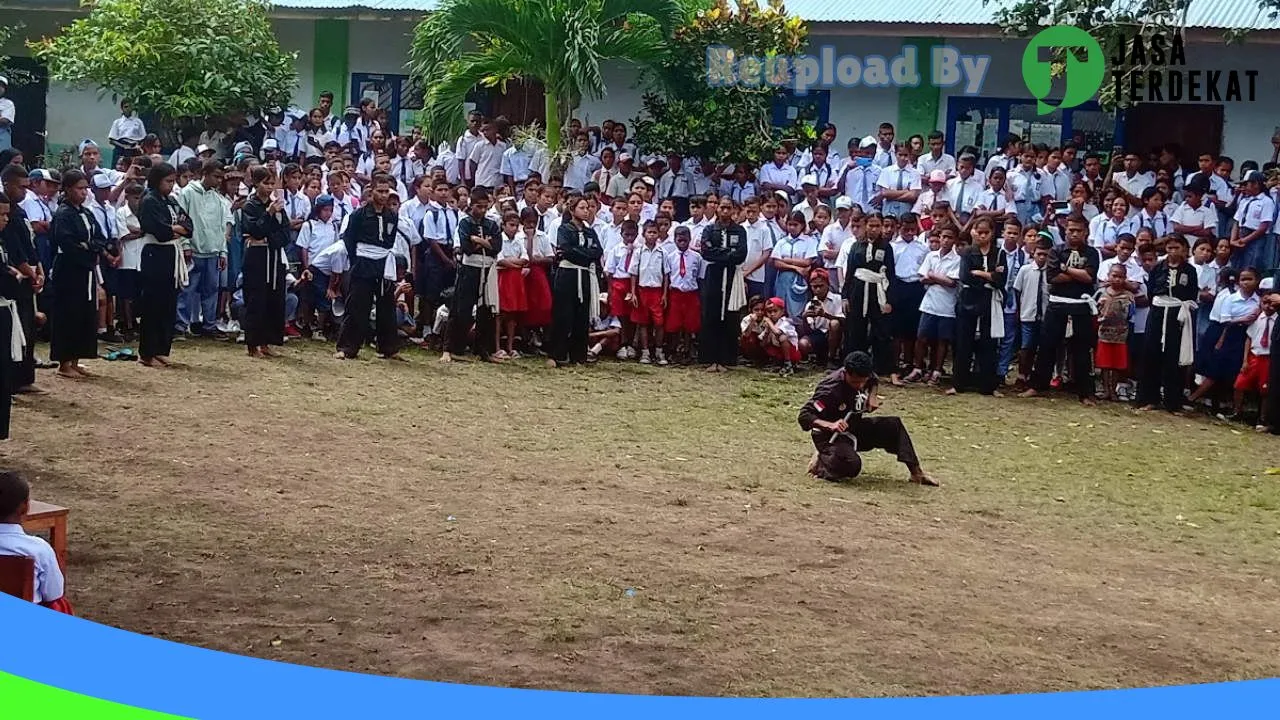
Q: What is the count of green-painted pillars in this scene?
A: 2